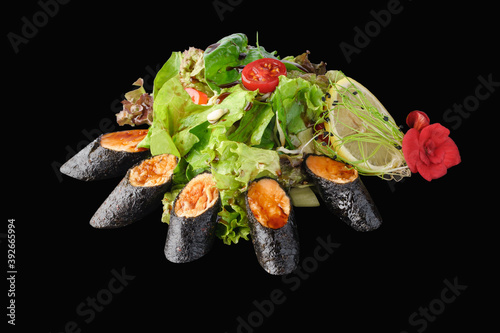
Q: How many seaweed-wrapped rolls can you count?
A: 5